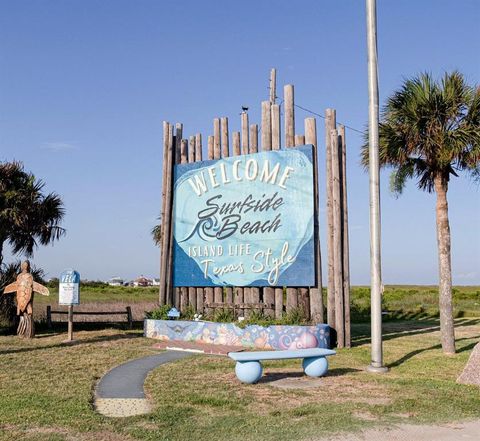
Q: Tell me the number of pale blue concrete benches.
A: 1